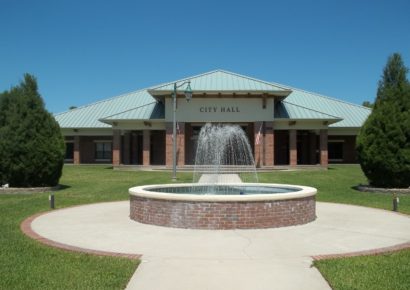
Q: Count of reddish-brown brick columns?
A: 7